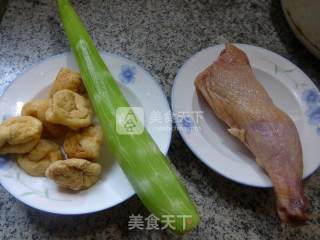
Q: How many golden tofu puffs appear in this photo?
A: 7